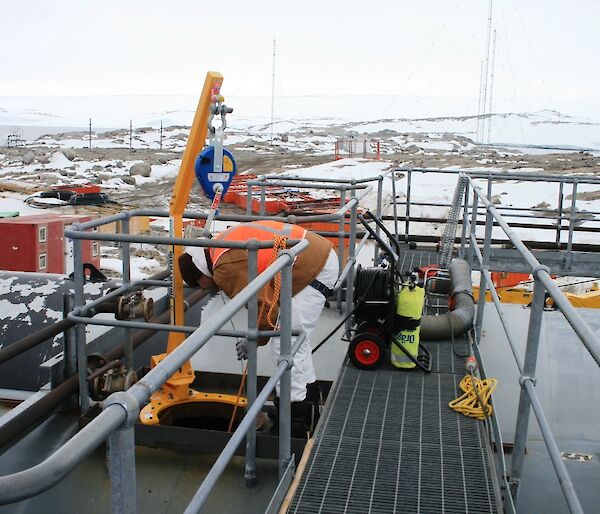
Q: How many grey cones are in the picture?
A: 0